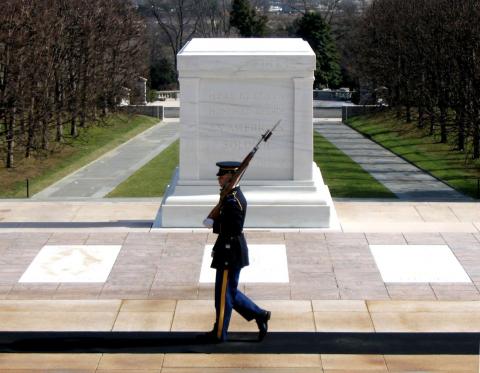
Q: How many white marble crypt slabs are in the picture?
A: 3